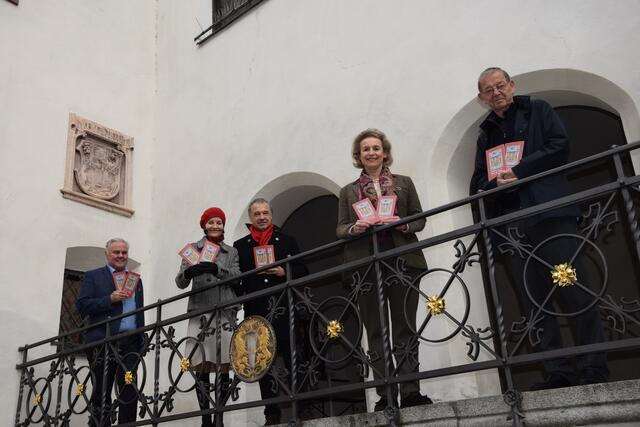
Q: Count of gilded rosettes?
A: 7